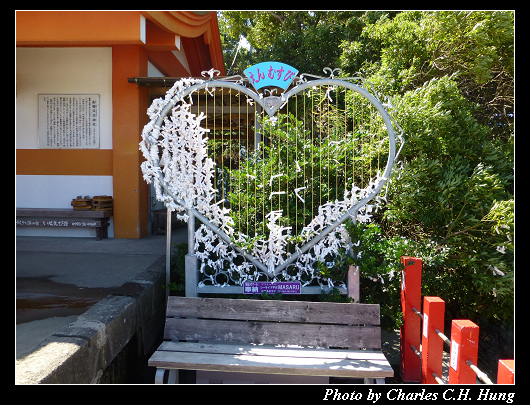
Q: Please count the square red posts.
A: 4